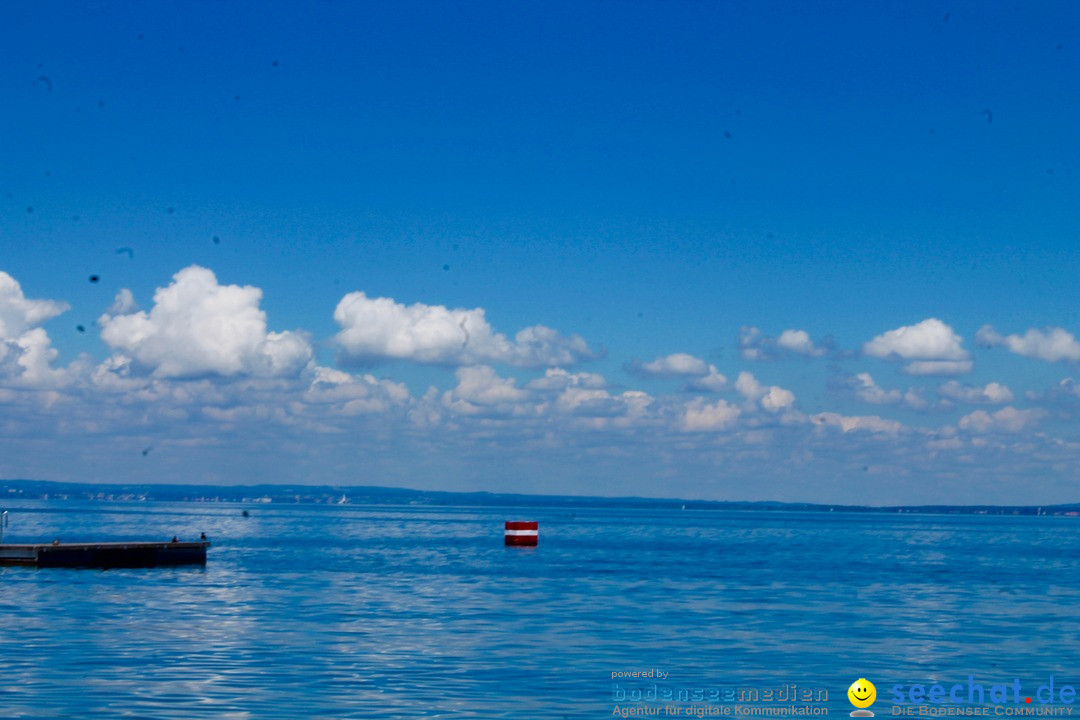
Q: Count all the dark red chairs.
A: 0